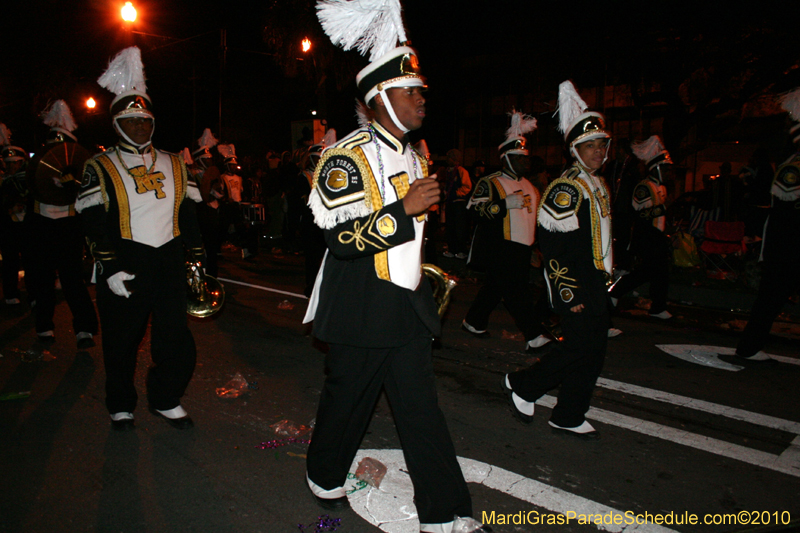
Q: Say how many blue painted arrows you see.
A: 0